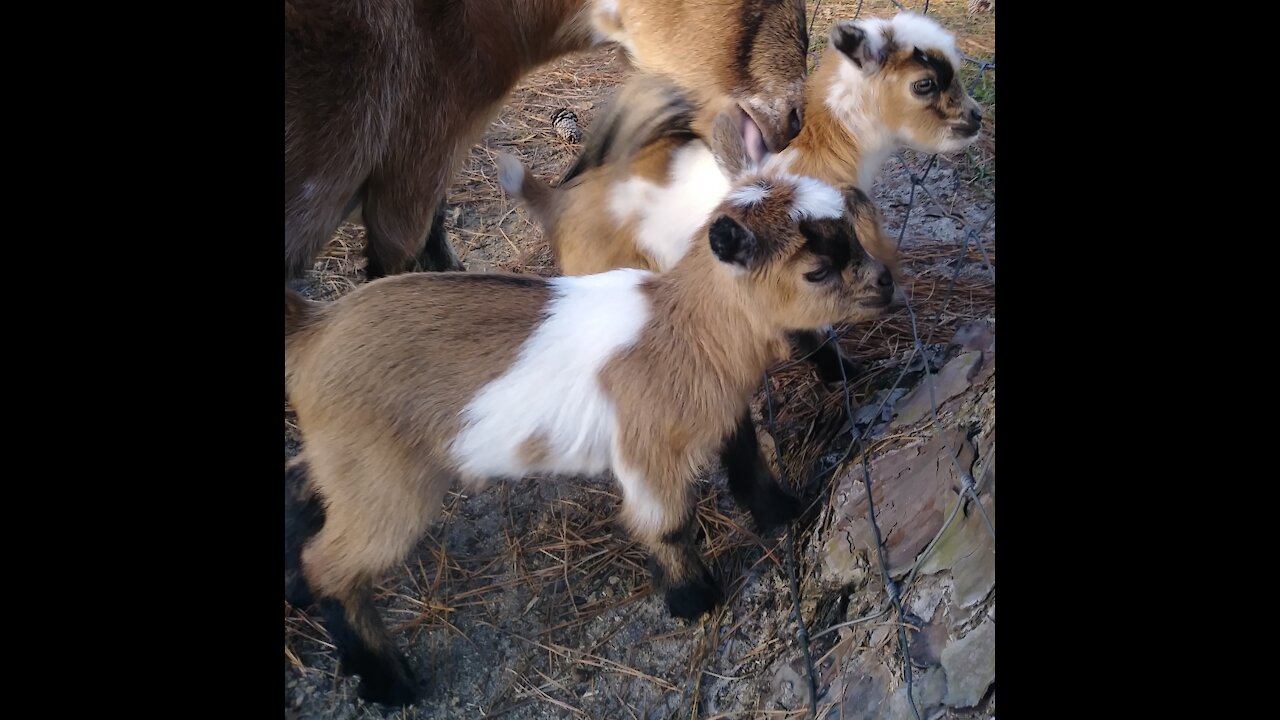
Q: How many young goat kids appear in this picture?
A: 2